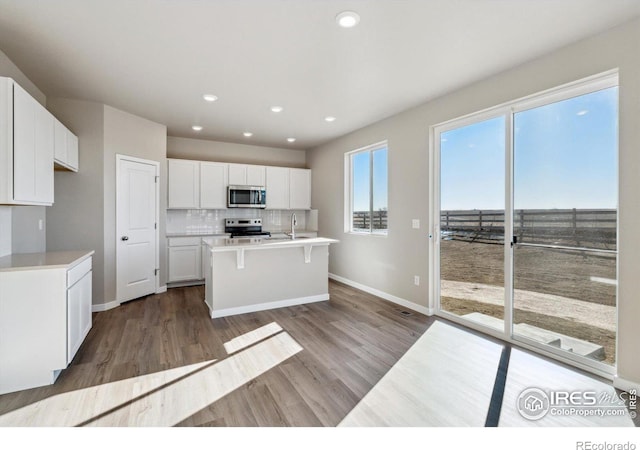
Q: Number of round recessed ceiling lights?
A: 7